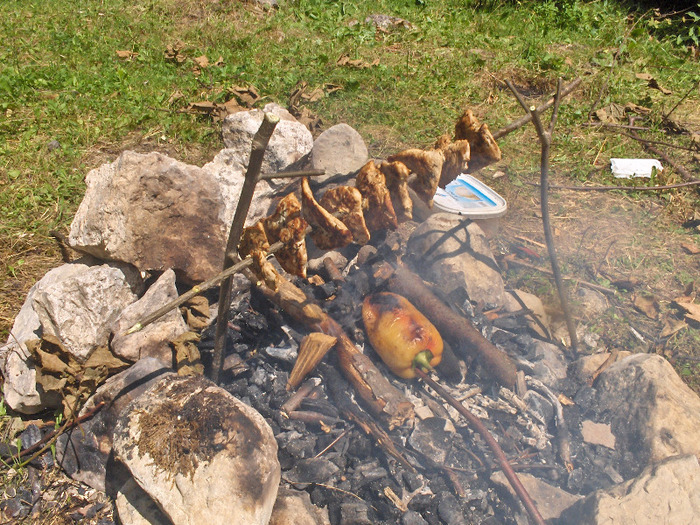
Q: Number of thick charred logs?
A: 2